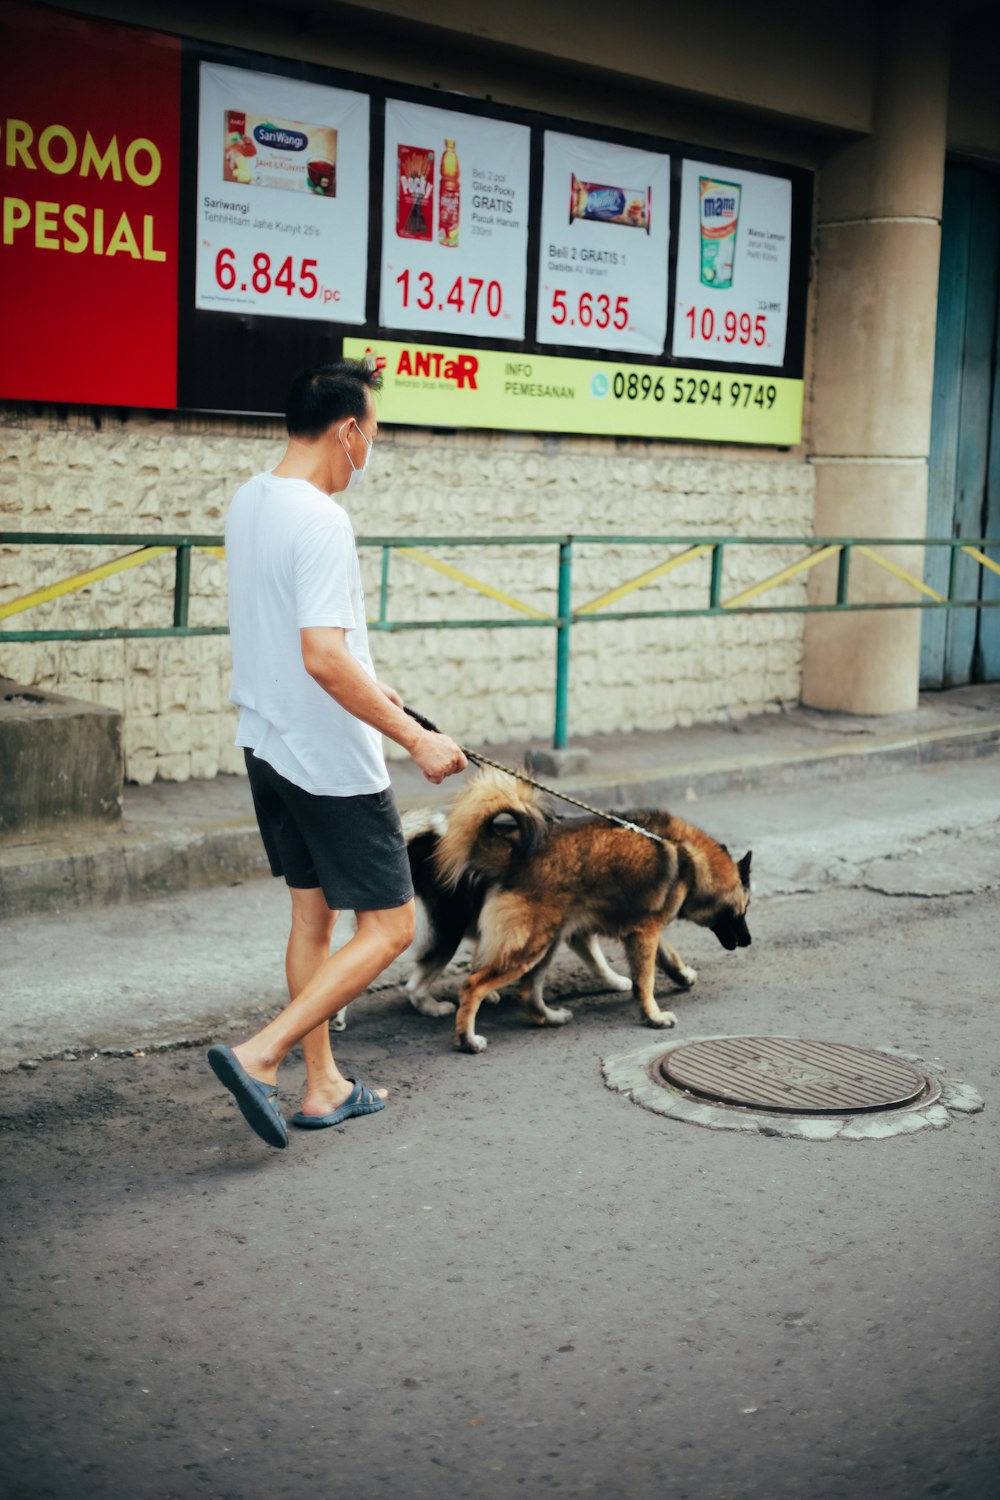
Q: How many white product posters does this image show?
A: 4